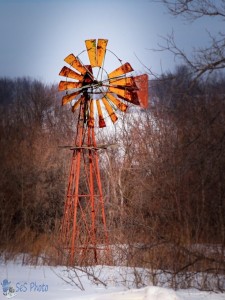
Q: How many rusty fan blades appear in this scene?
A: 14